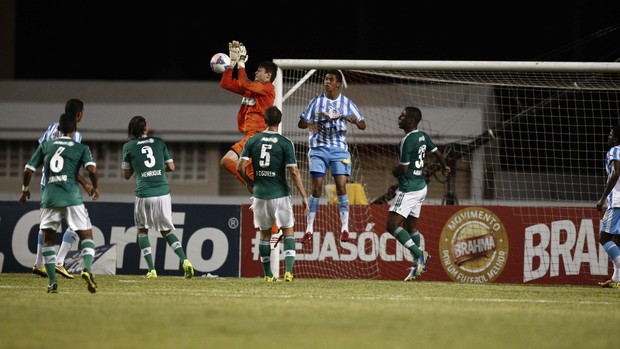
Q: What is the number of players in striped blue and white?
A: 3